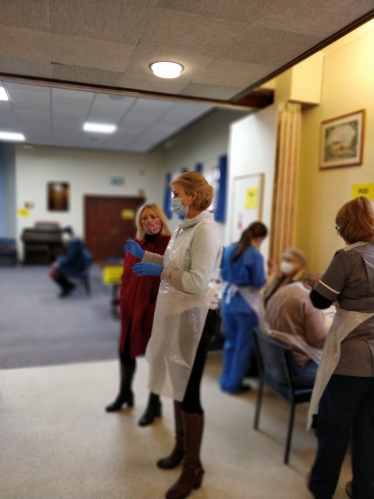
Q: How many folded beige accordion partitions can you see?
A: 1